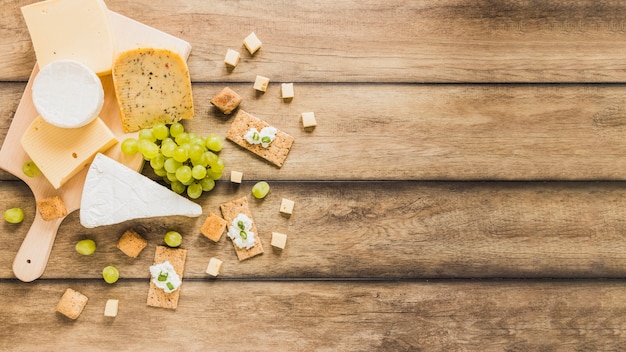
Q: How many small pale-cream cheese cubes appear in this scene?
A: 10